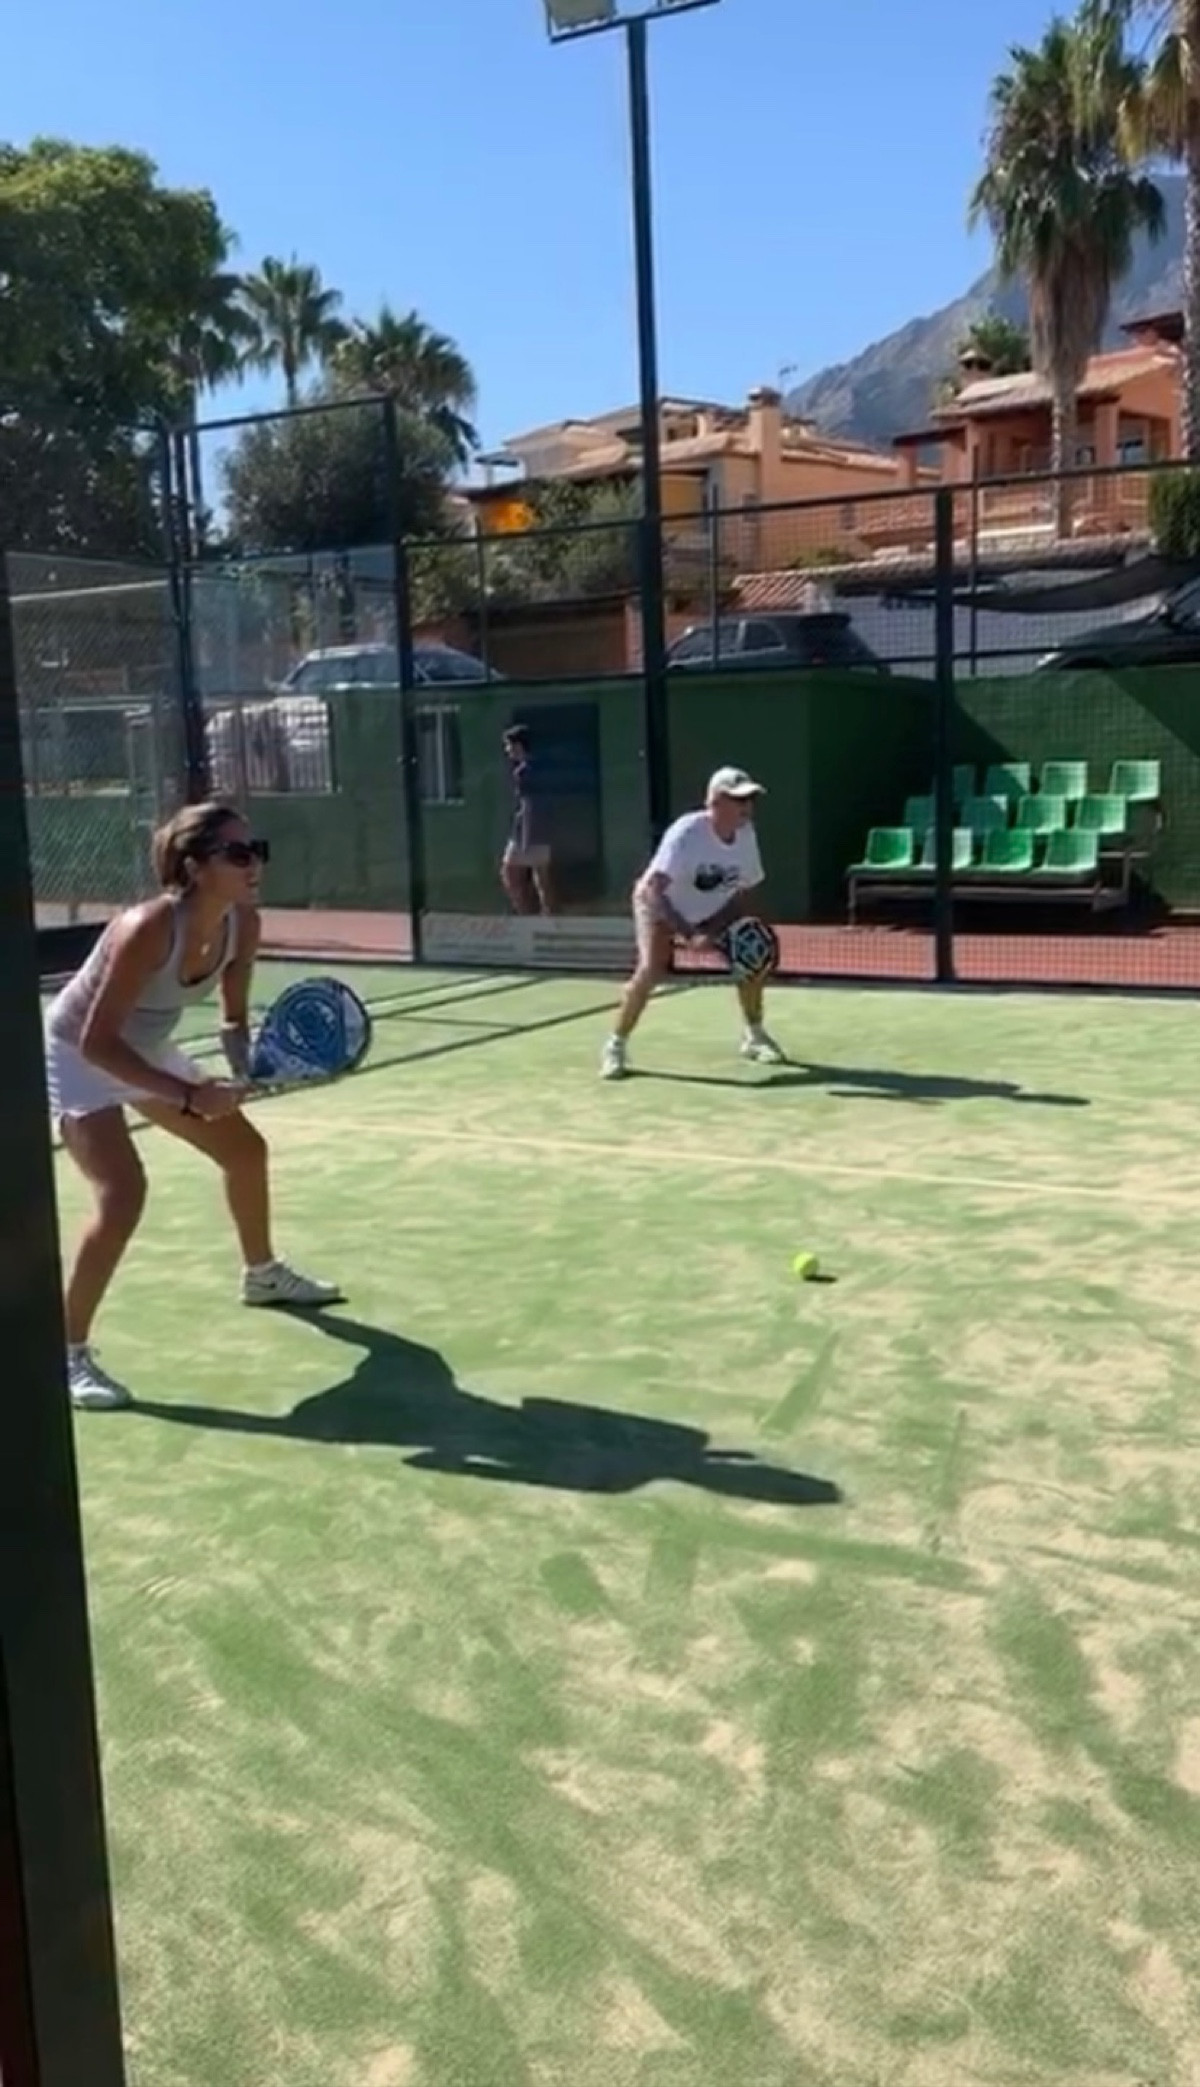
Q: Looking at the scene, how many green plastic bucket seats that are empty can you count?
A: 12